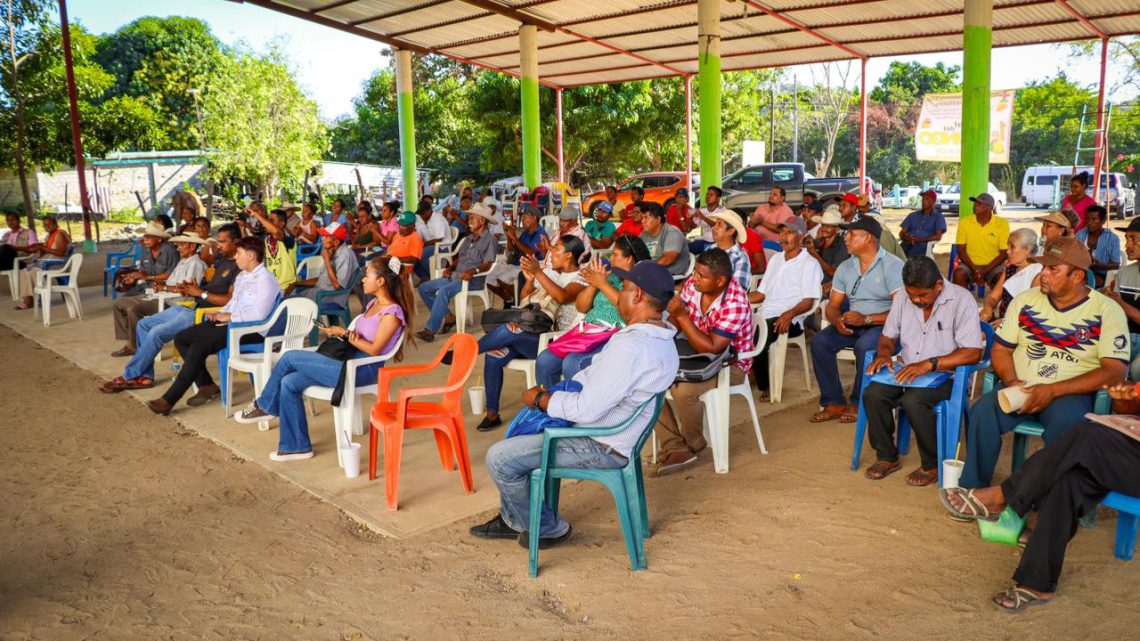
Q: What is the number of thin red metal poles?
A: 5